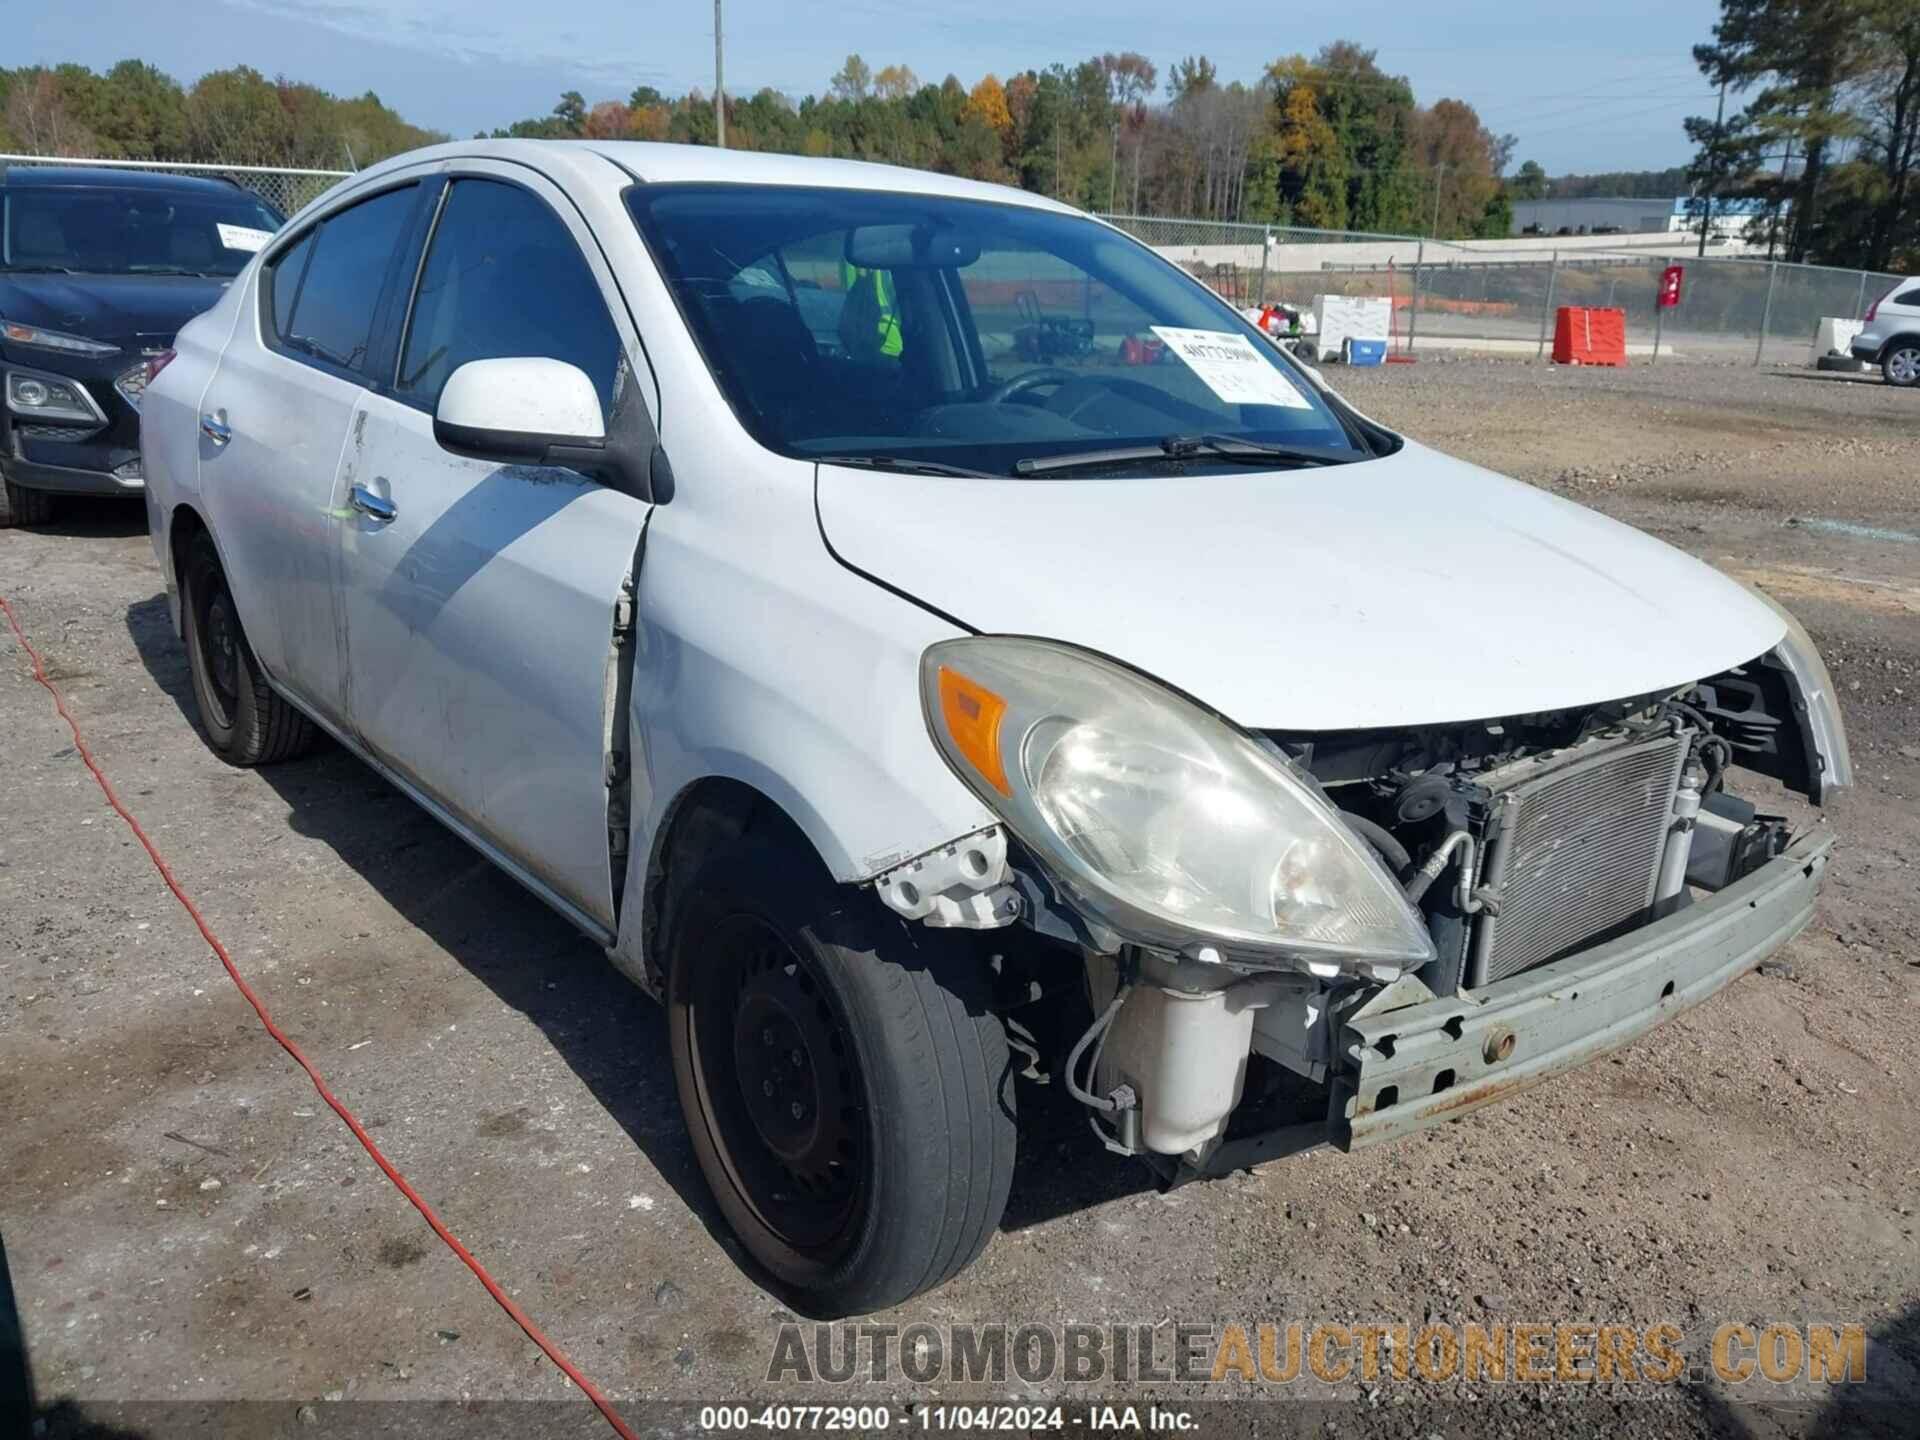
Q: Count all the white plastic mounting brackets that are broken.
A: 1